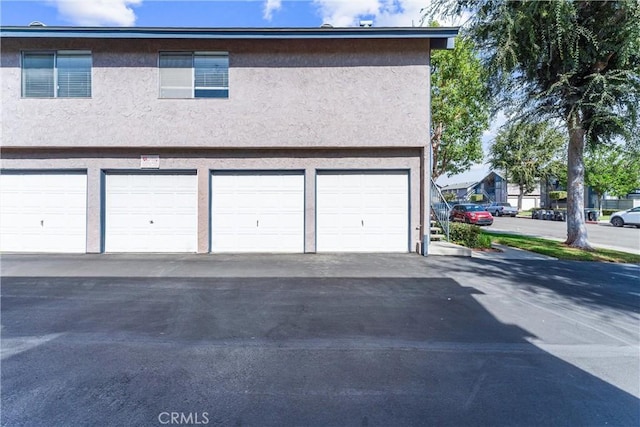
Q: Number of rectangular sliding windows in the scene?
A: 2